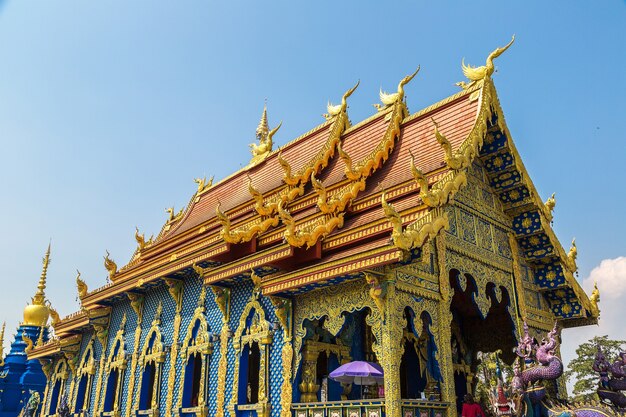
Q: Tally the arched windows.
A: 6